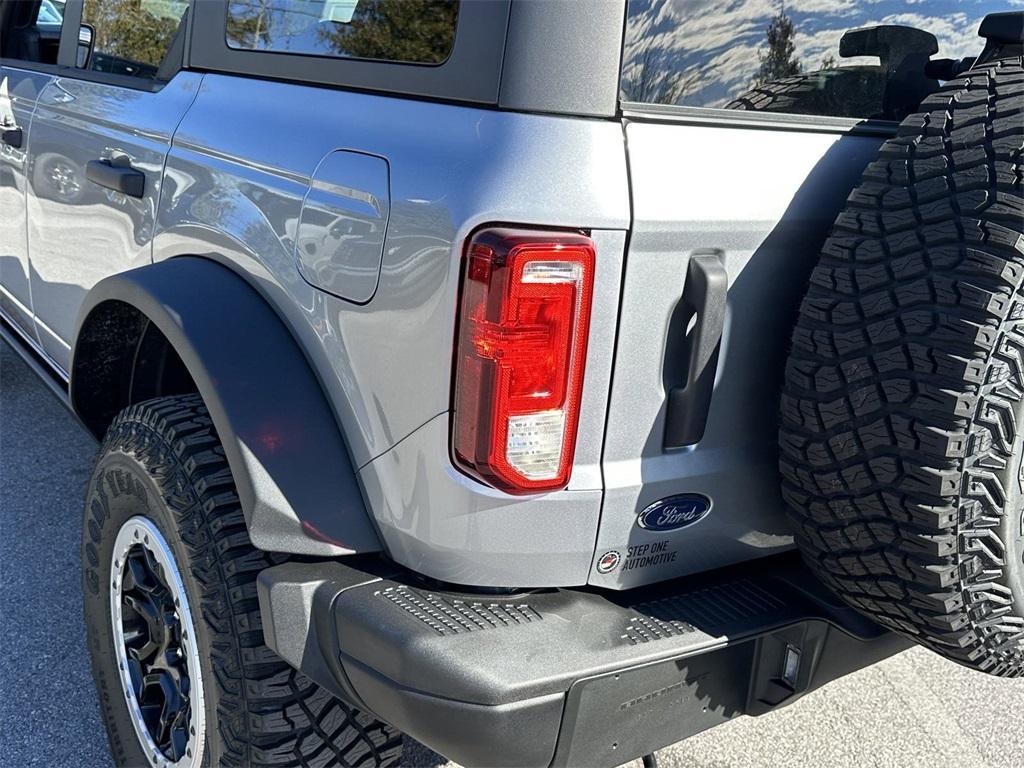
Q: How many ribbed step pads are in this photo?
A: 2